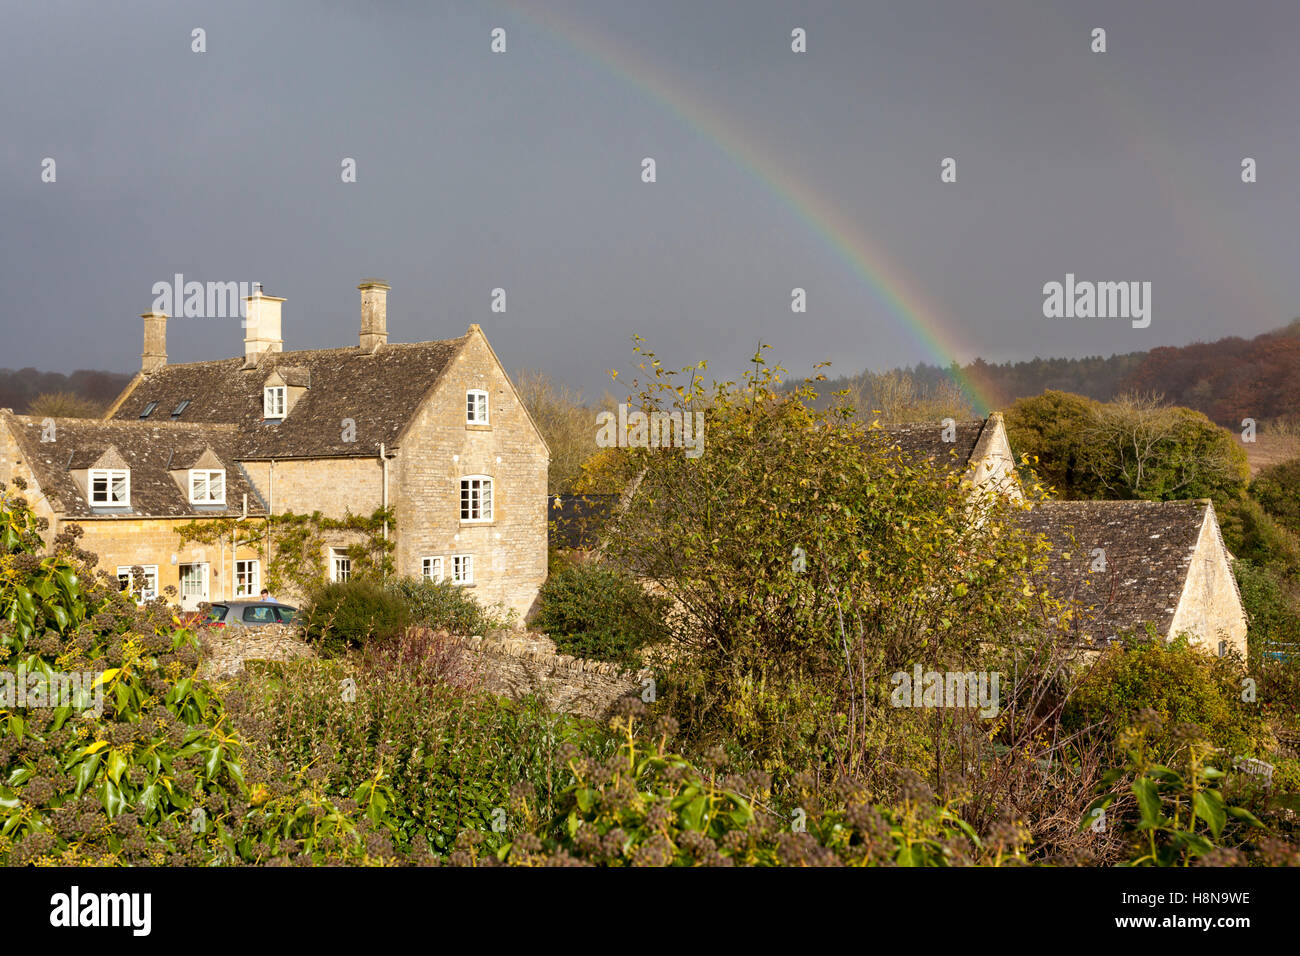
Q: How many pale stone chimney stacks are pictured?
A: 3